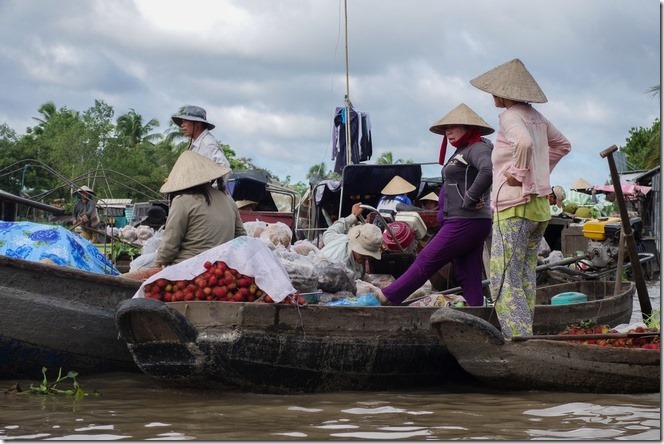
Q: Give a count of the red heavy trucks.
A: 0